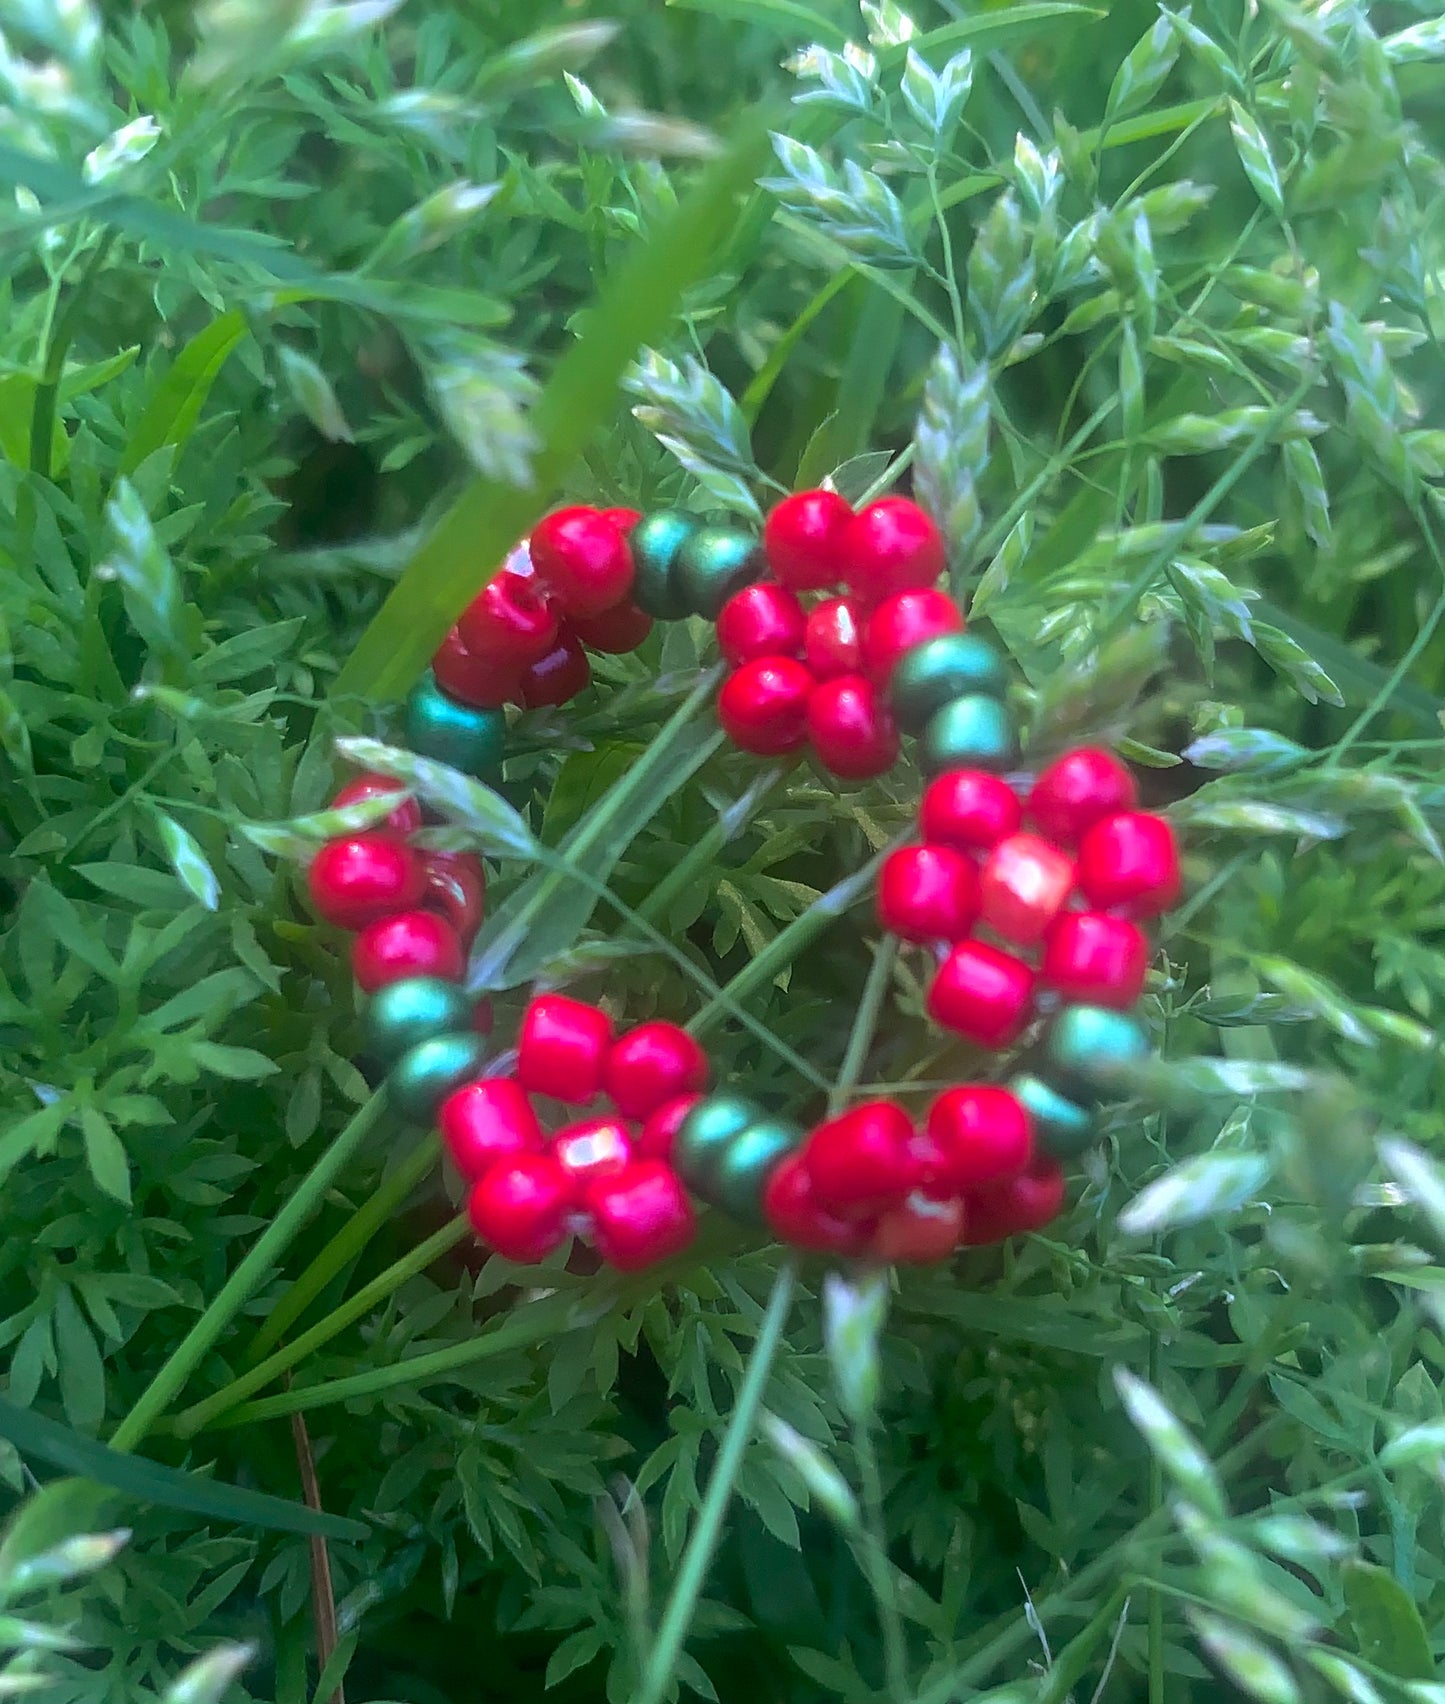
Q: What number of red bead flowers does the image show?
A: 6